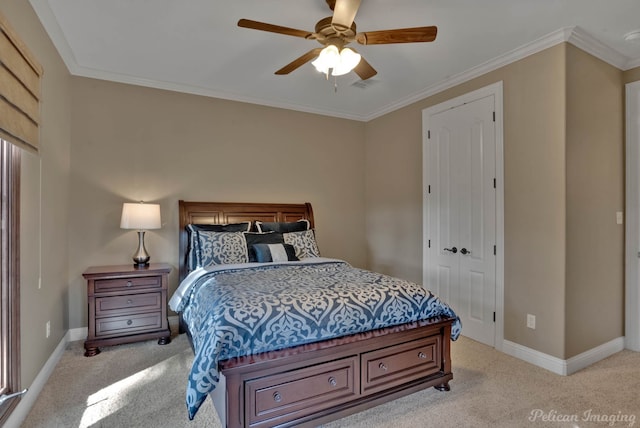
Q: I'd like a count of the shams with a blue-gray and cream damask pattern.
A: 2